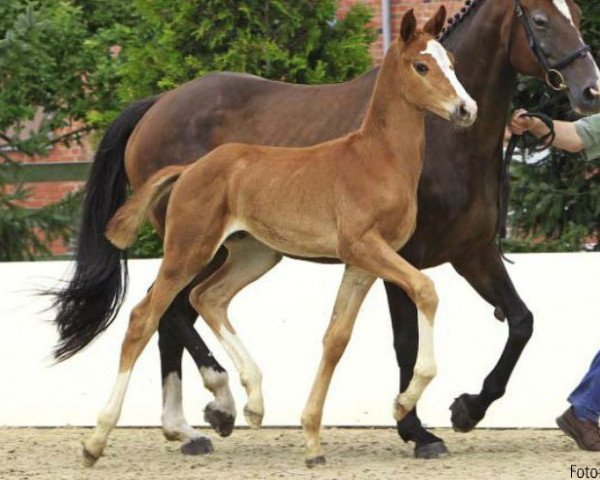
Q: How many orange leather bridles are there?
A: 0